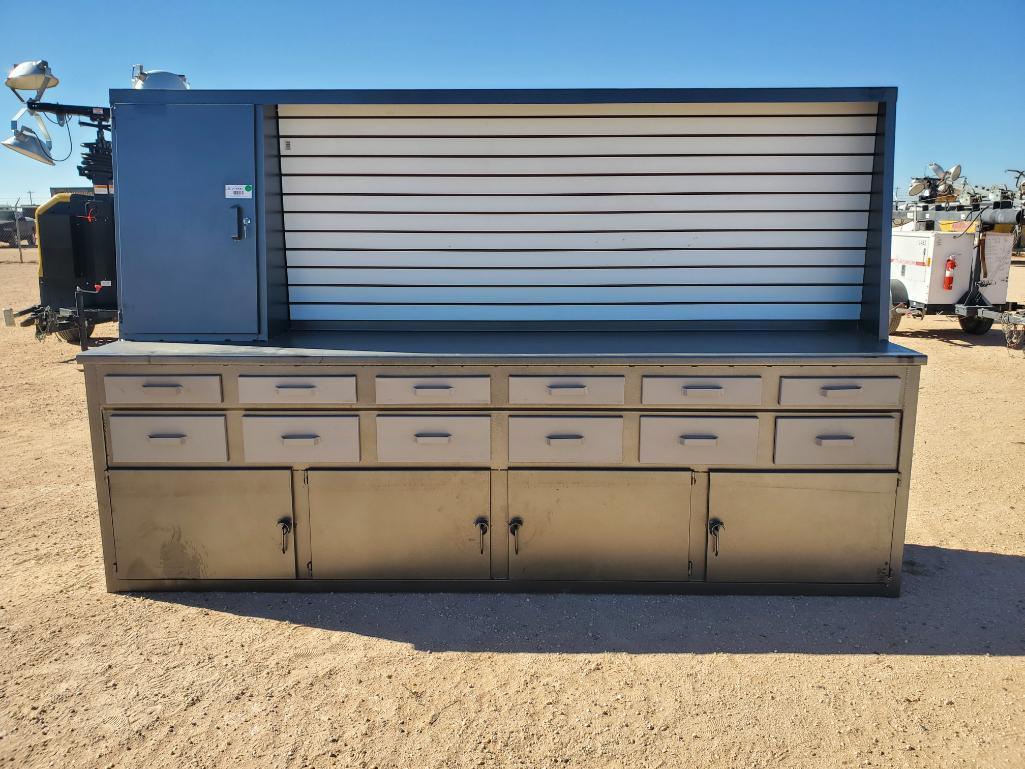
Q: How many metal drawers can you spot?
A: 12